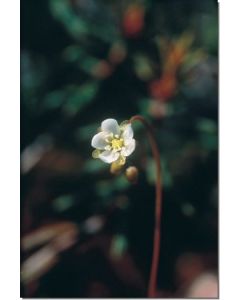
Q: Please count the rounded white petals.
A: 5